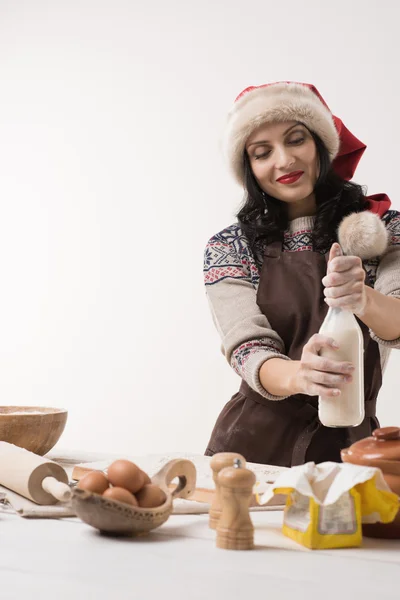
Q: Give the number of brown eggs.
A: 5